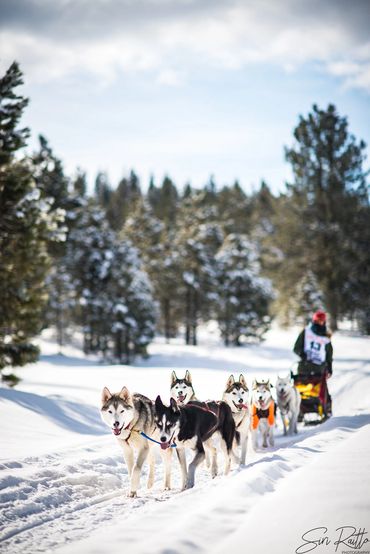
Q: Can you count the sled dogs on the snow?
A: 6